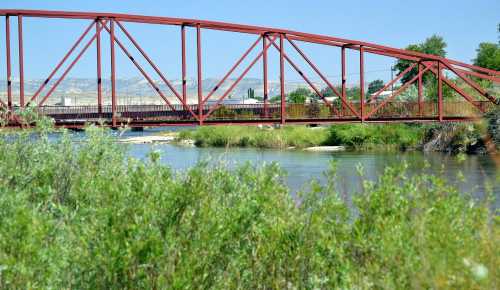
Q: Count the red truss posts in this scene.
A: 12